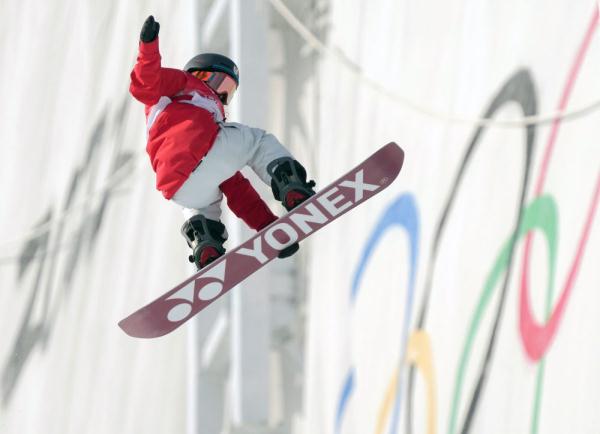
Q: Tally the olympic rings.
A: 5